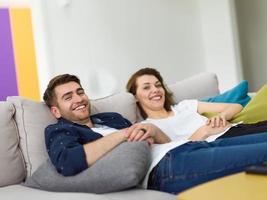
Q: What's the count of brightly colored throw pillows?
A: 2